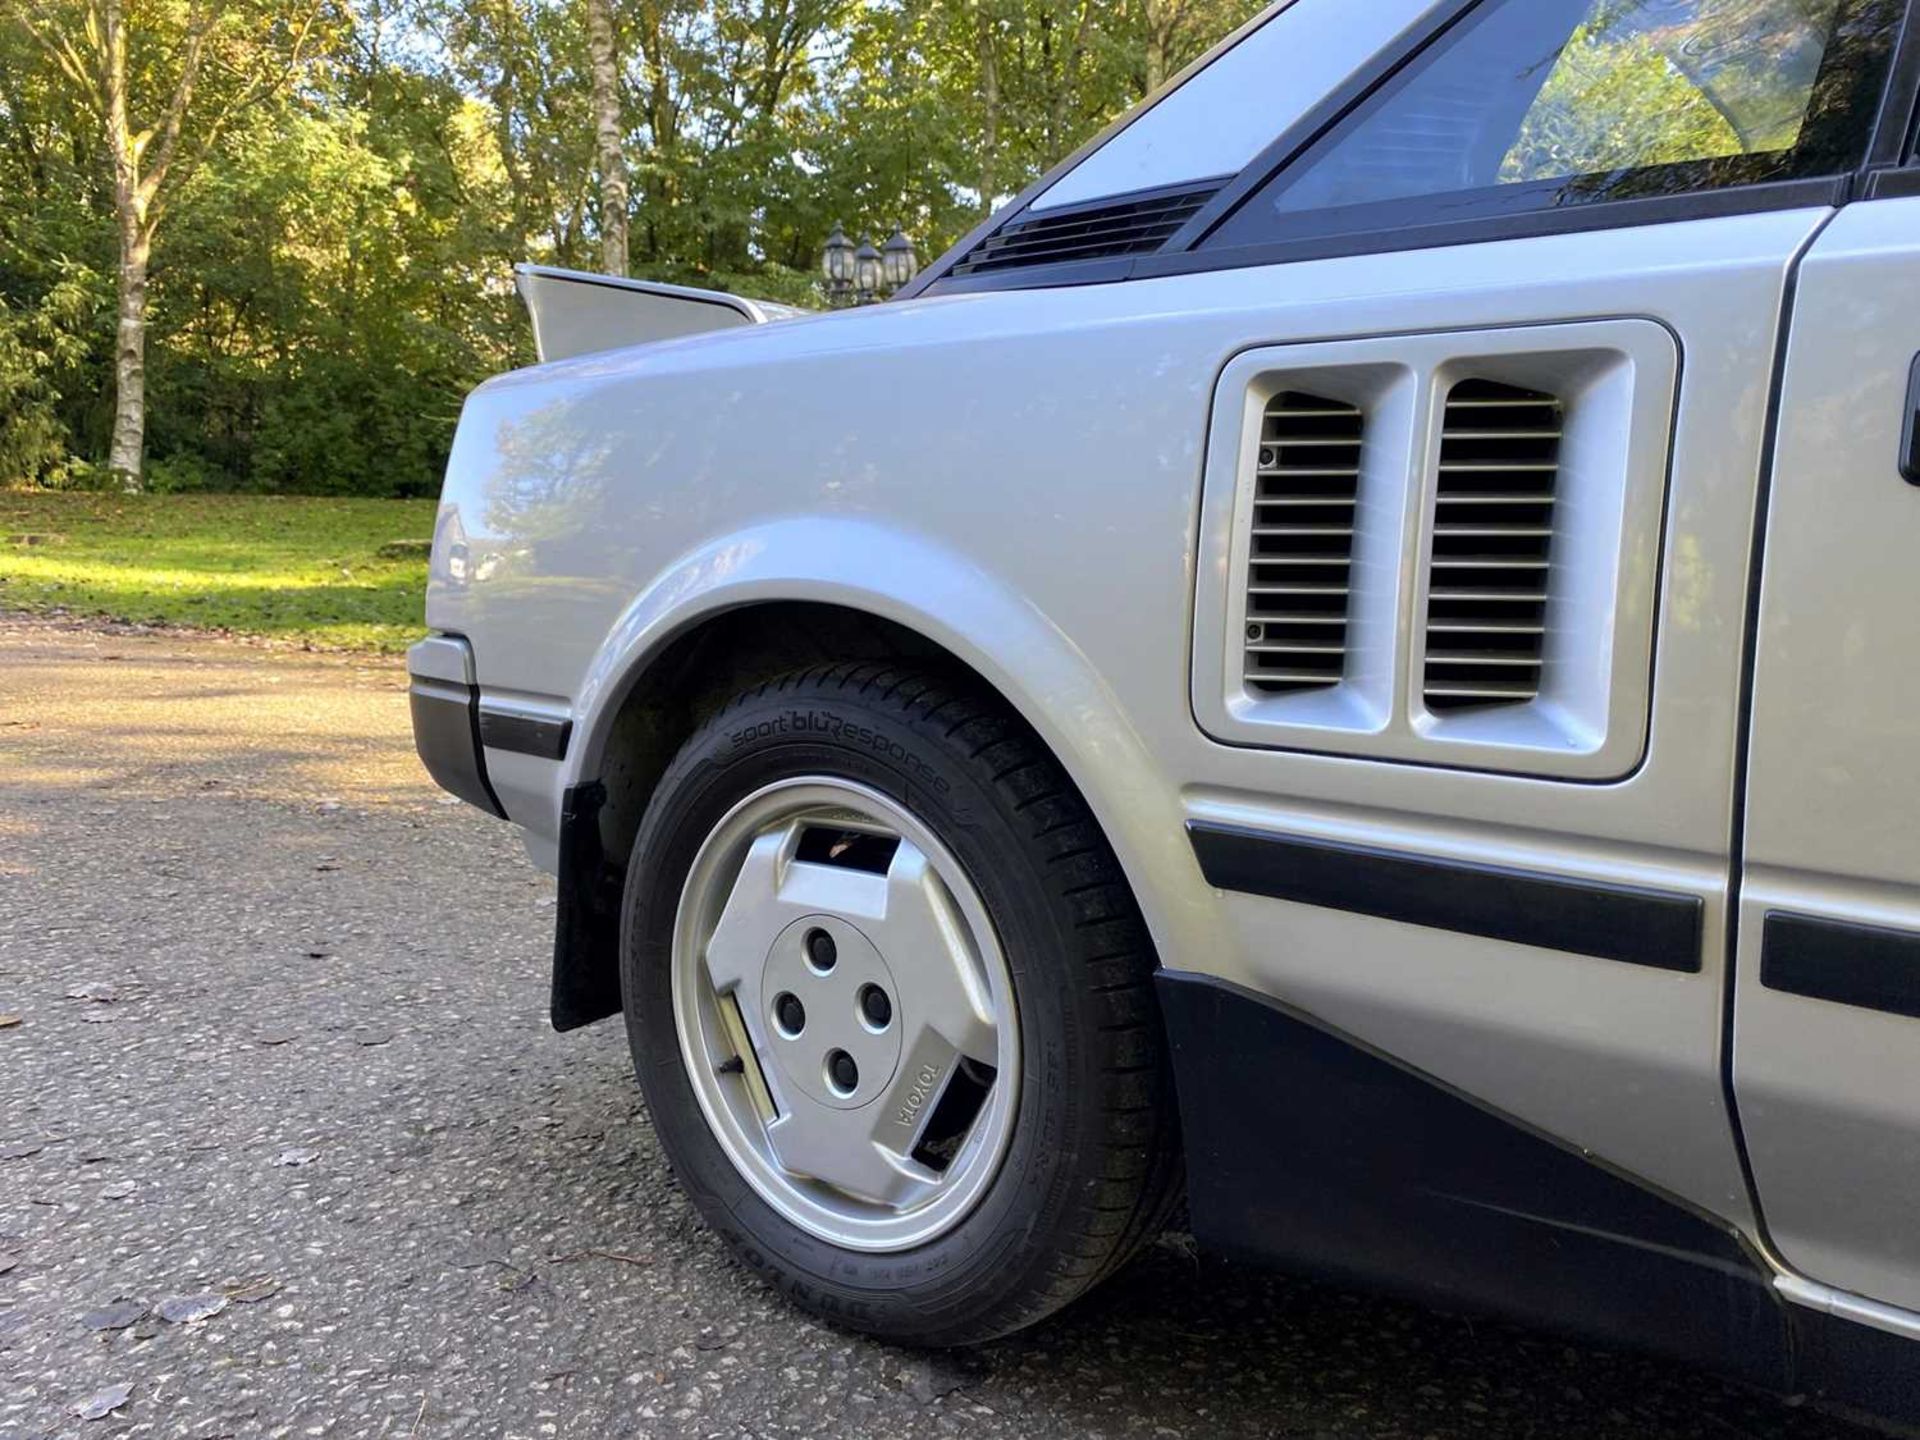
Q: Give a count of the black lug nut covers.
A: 4